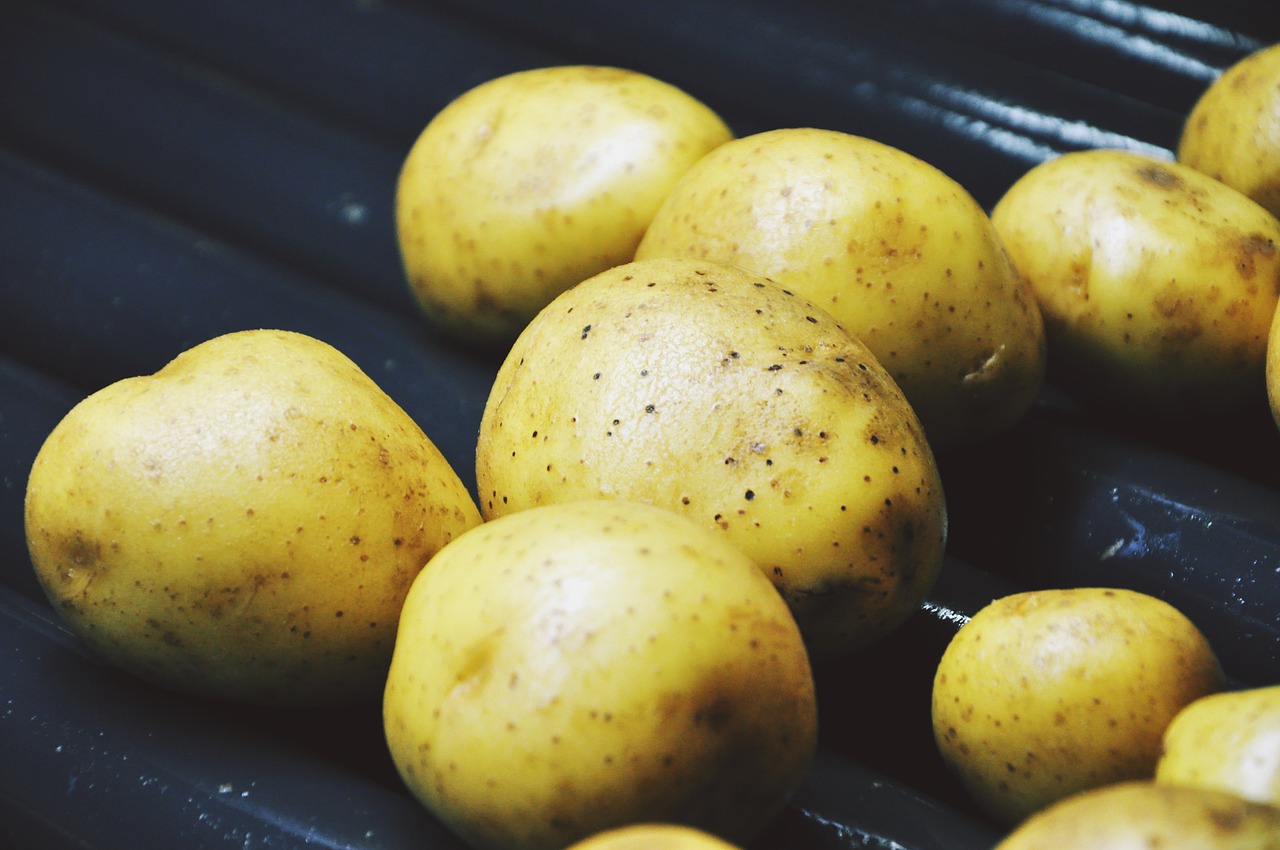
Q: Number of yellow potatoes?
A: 12